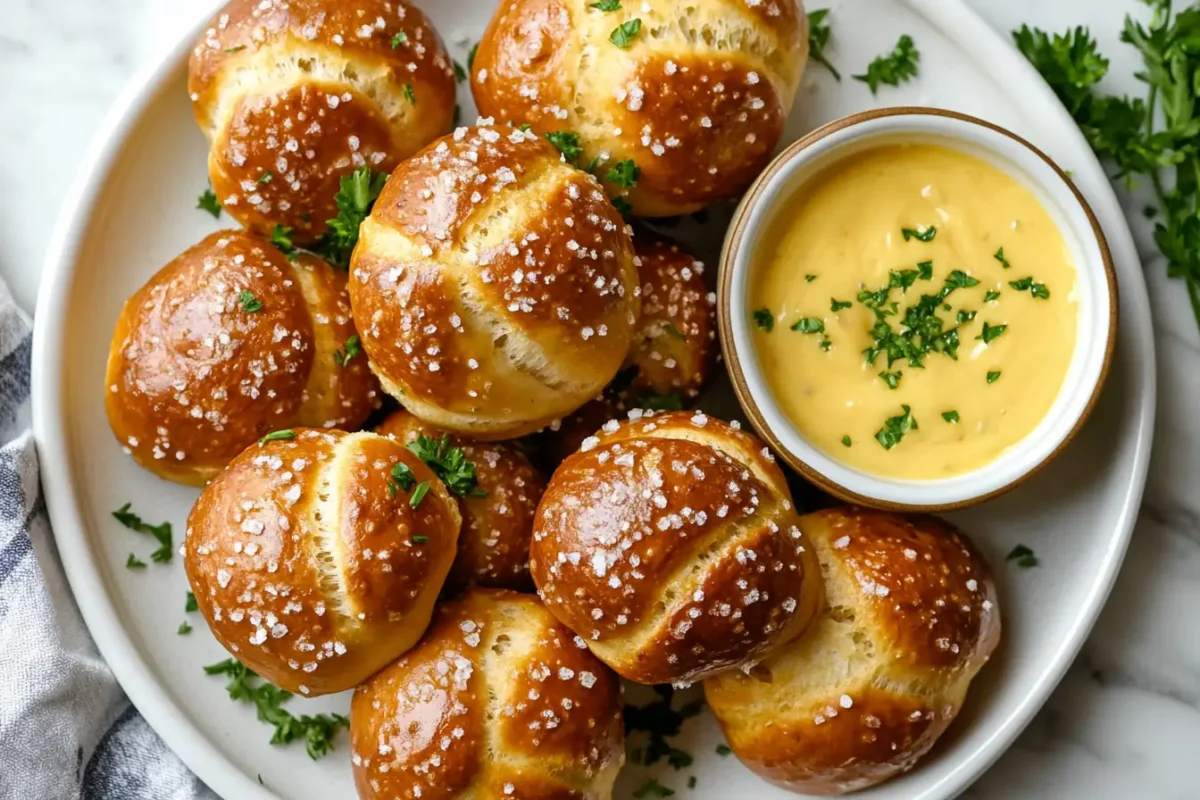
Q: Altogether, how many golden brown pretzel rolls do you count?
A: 10